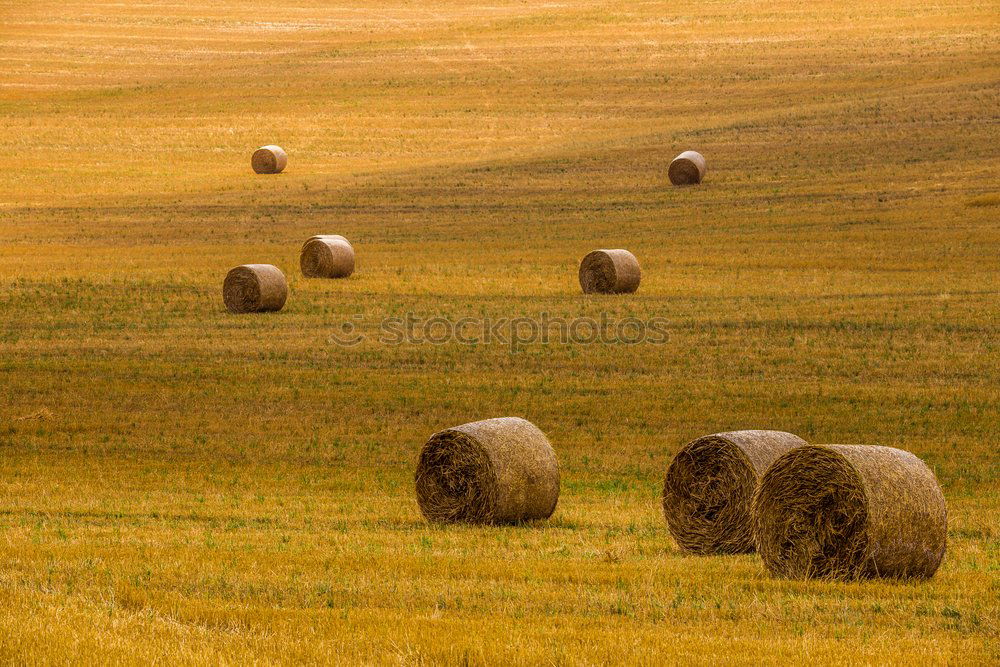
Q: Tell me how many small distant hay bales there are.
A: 5